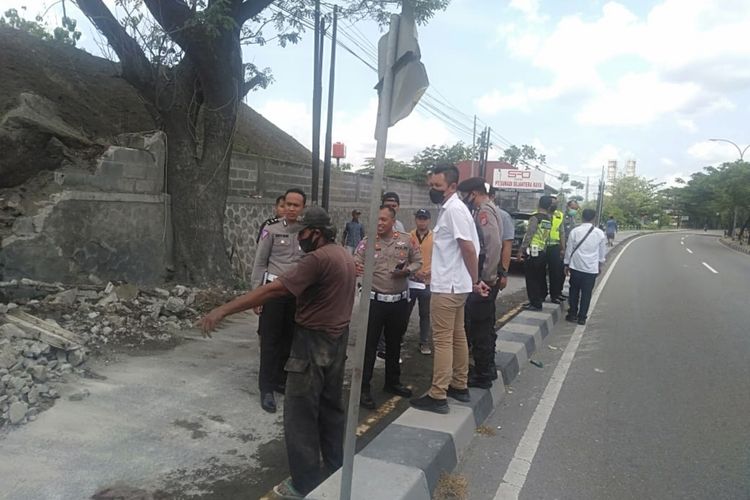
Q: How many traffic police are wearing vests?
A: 2